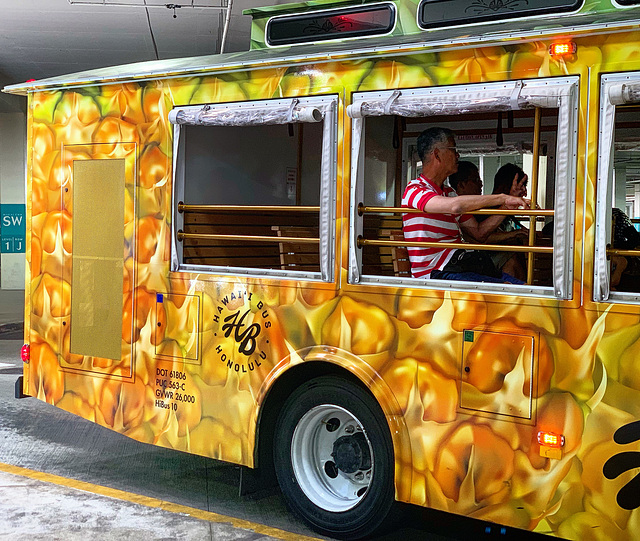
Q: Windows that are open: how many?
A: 3